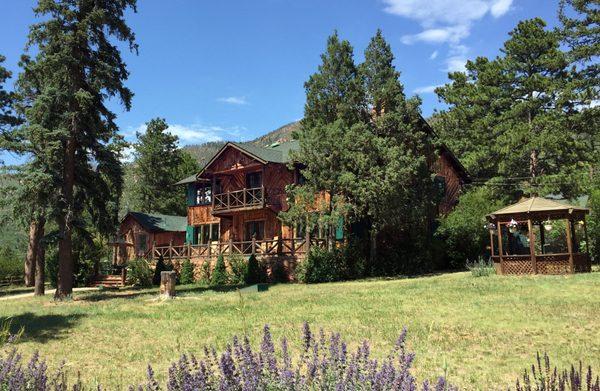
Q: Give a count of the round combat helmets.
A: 0